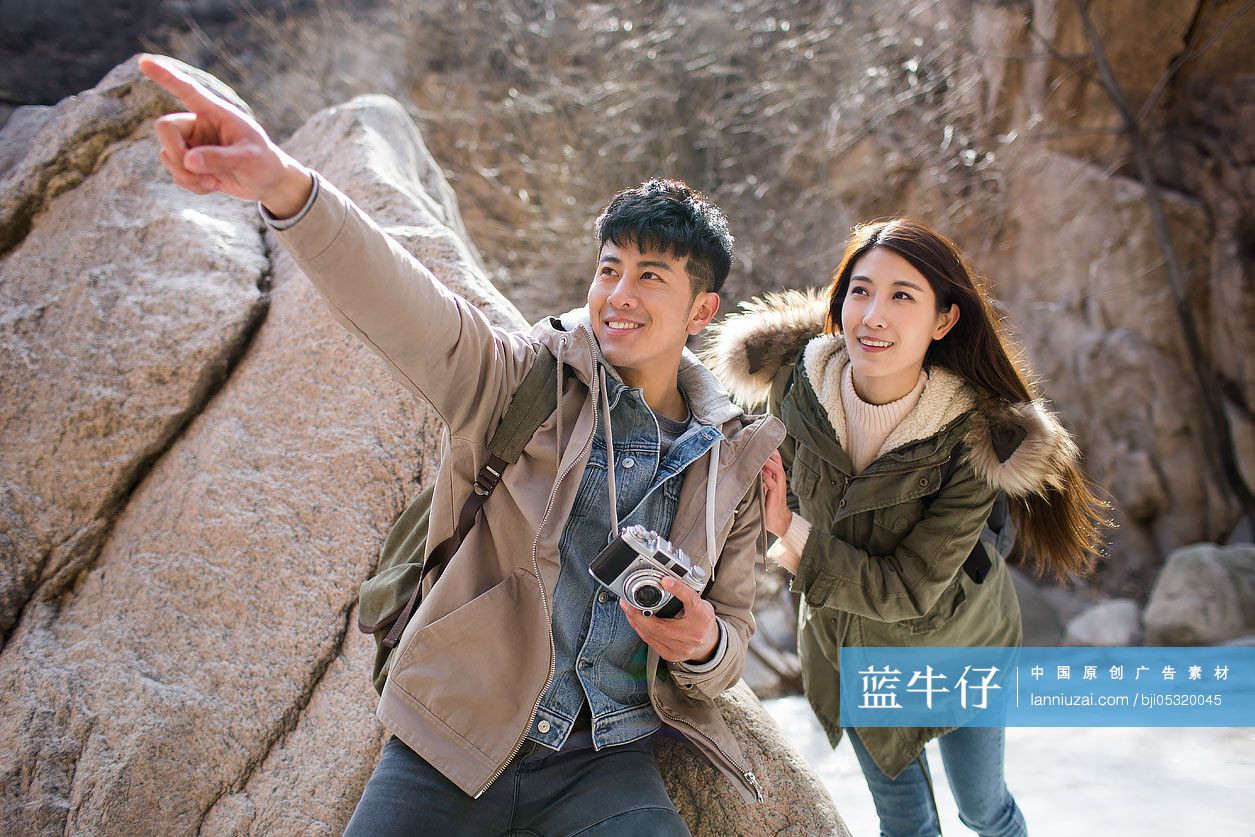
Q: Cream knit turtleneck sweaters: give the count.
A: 1